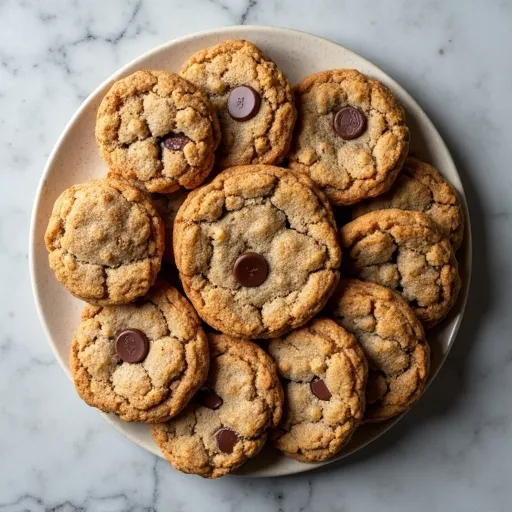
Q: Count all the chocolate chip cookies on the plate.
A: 11